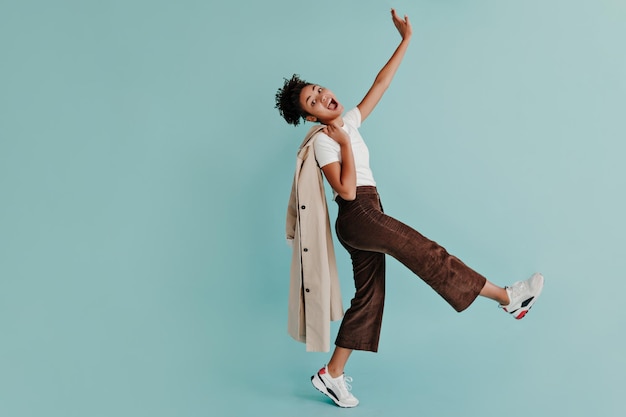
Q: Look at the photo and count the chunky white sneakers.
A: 2